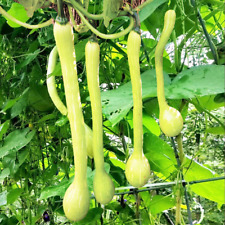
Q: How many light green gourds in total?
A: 5